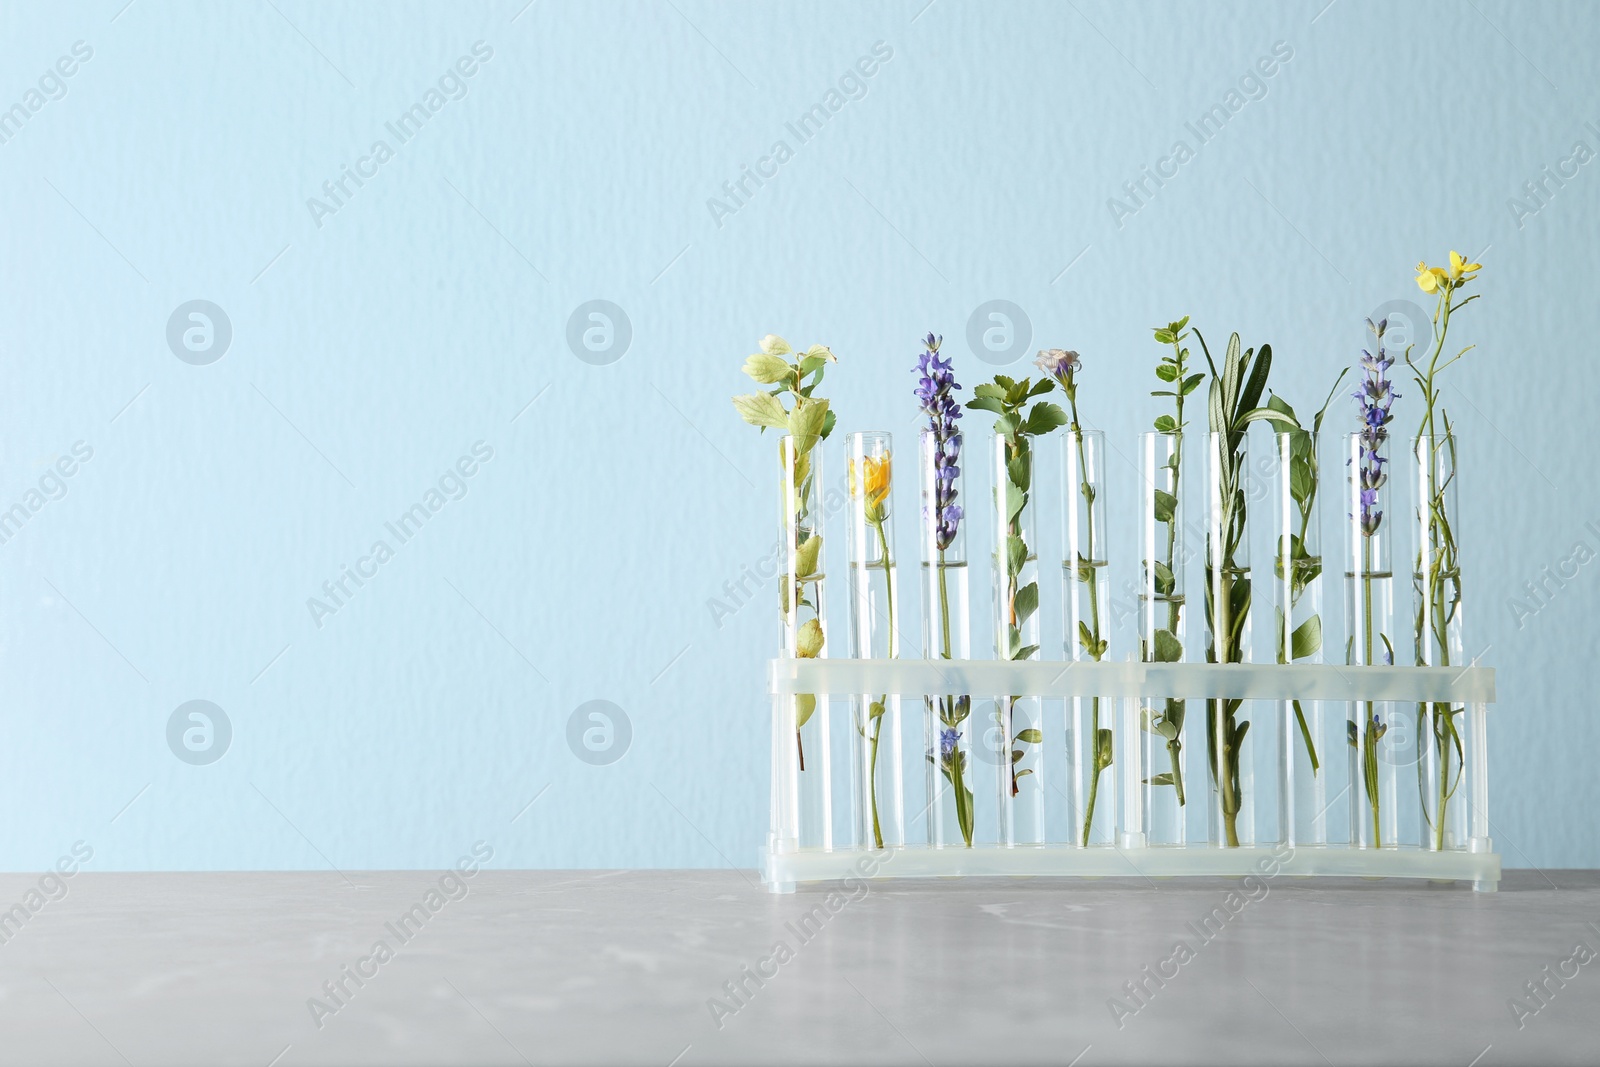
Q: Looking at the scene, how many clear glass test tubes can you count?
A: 10